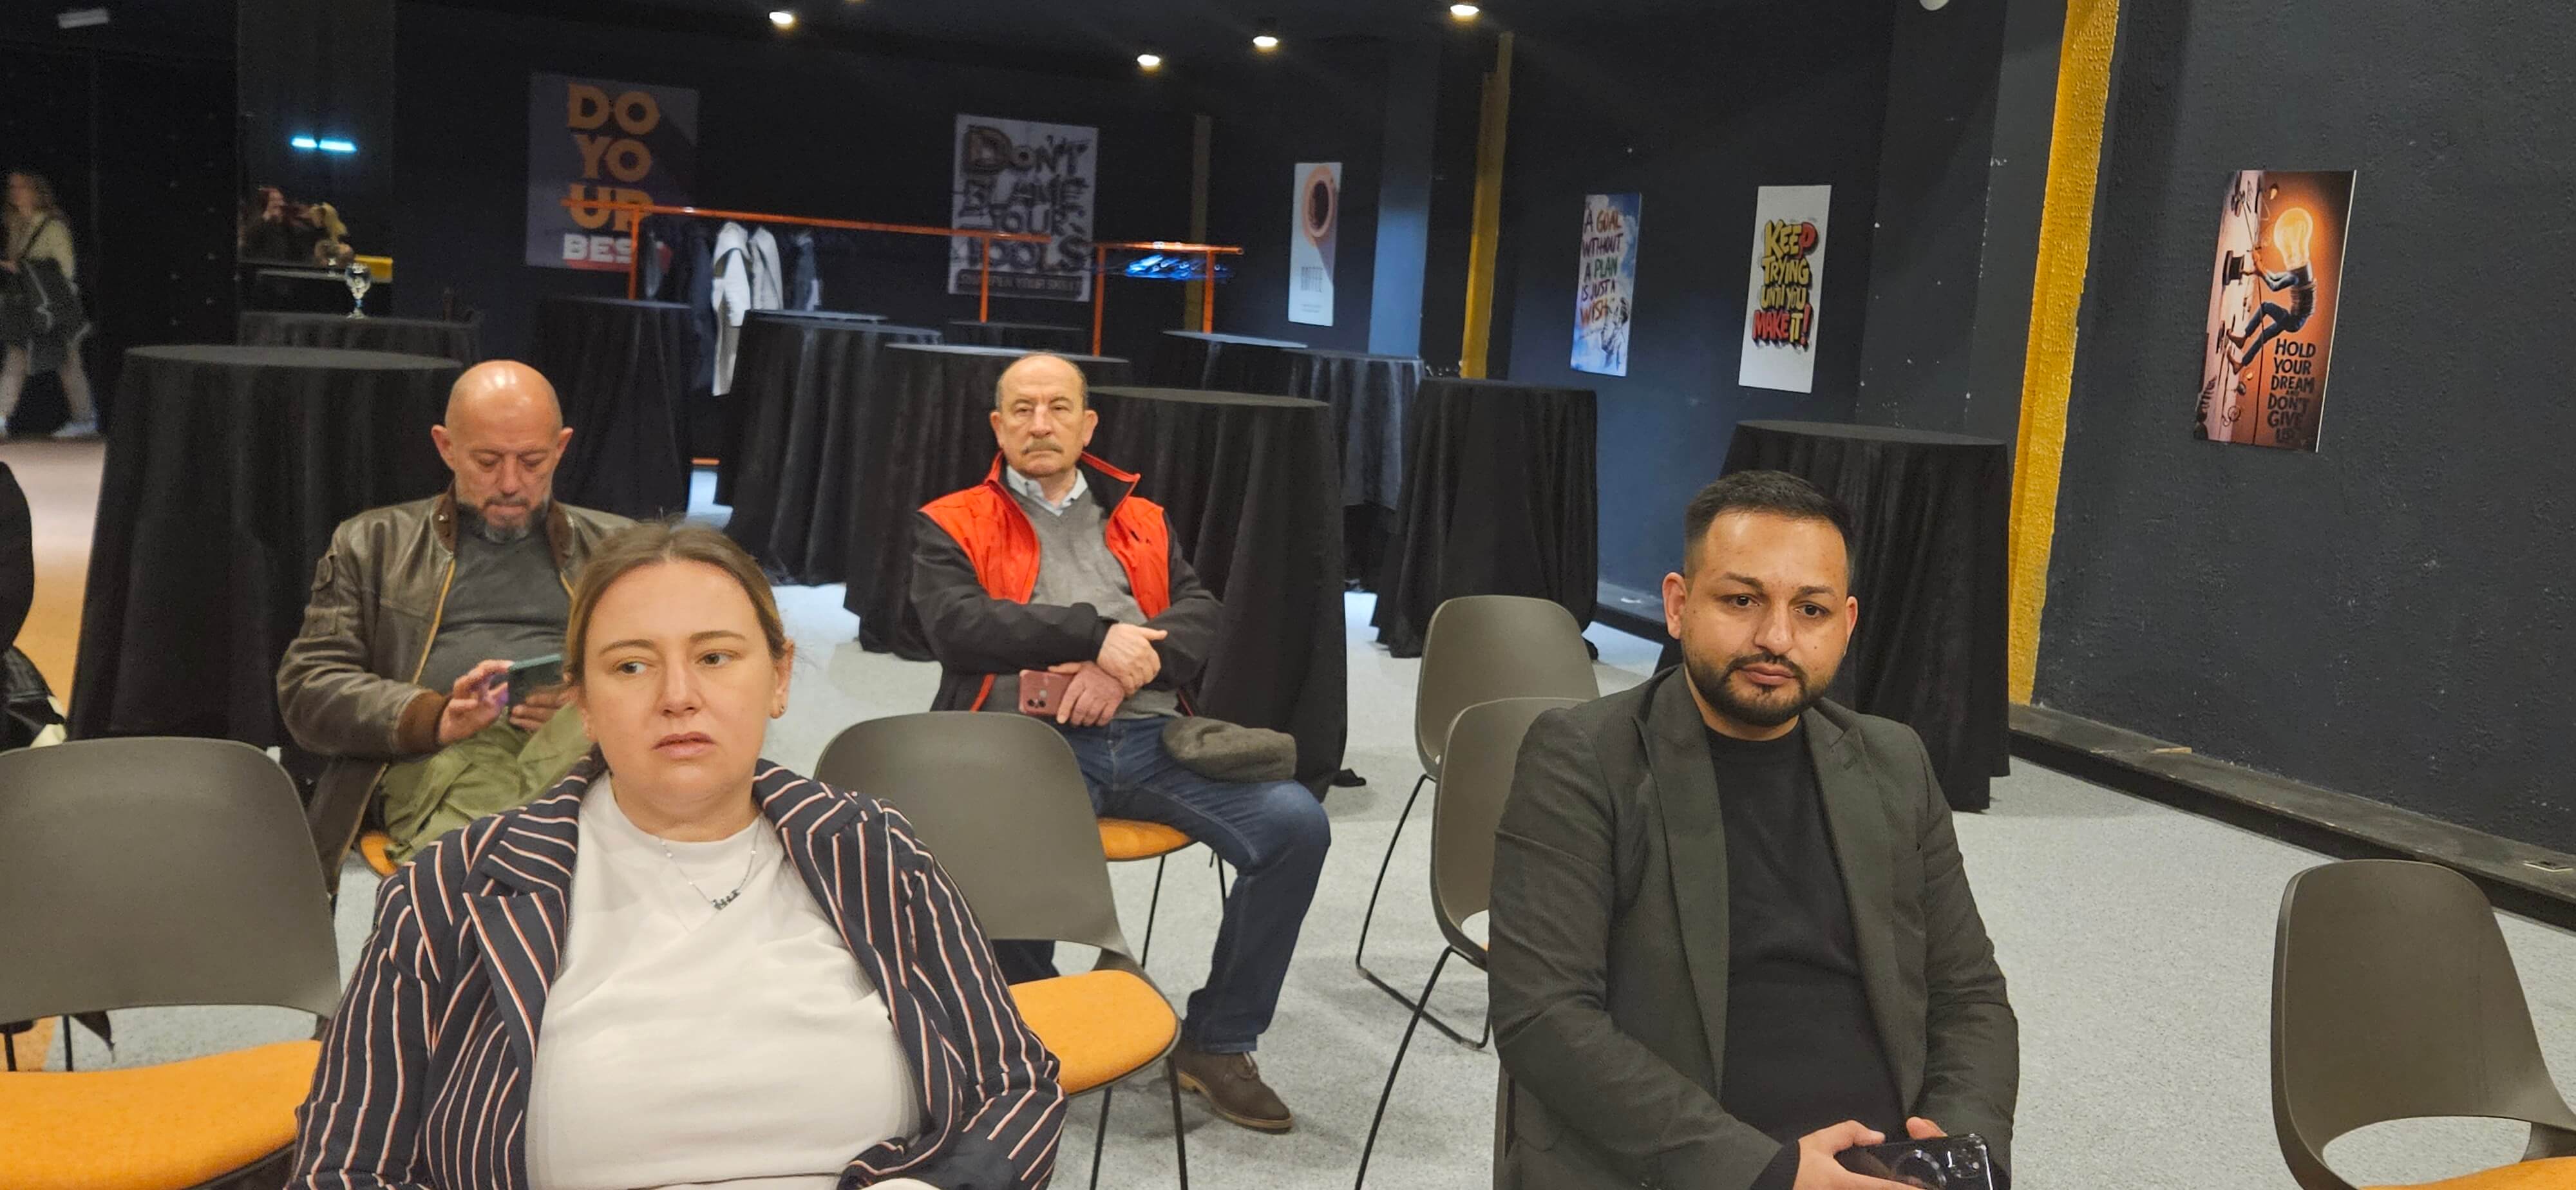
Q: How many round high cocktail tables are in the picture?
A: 12